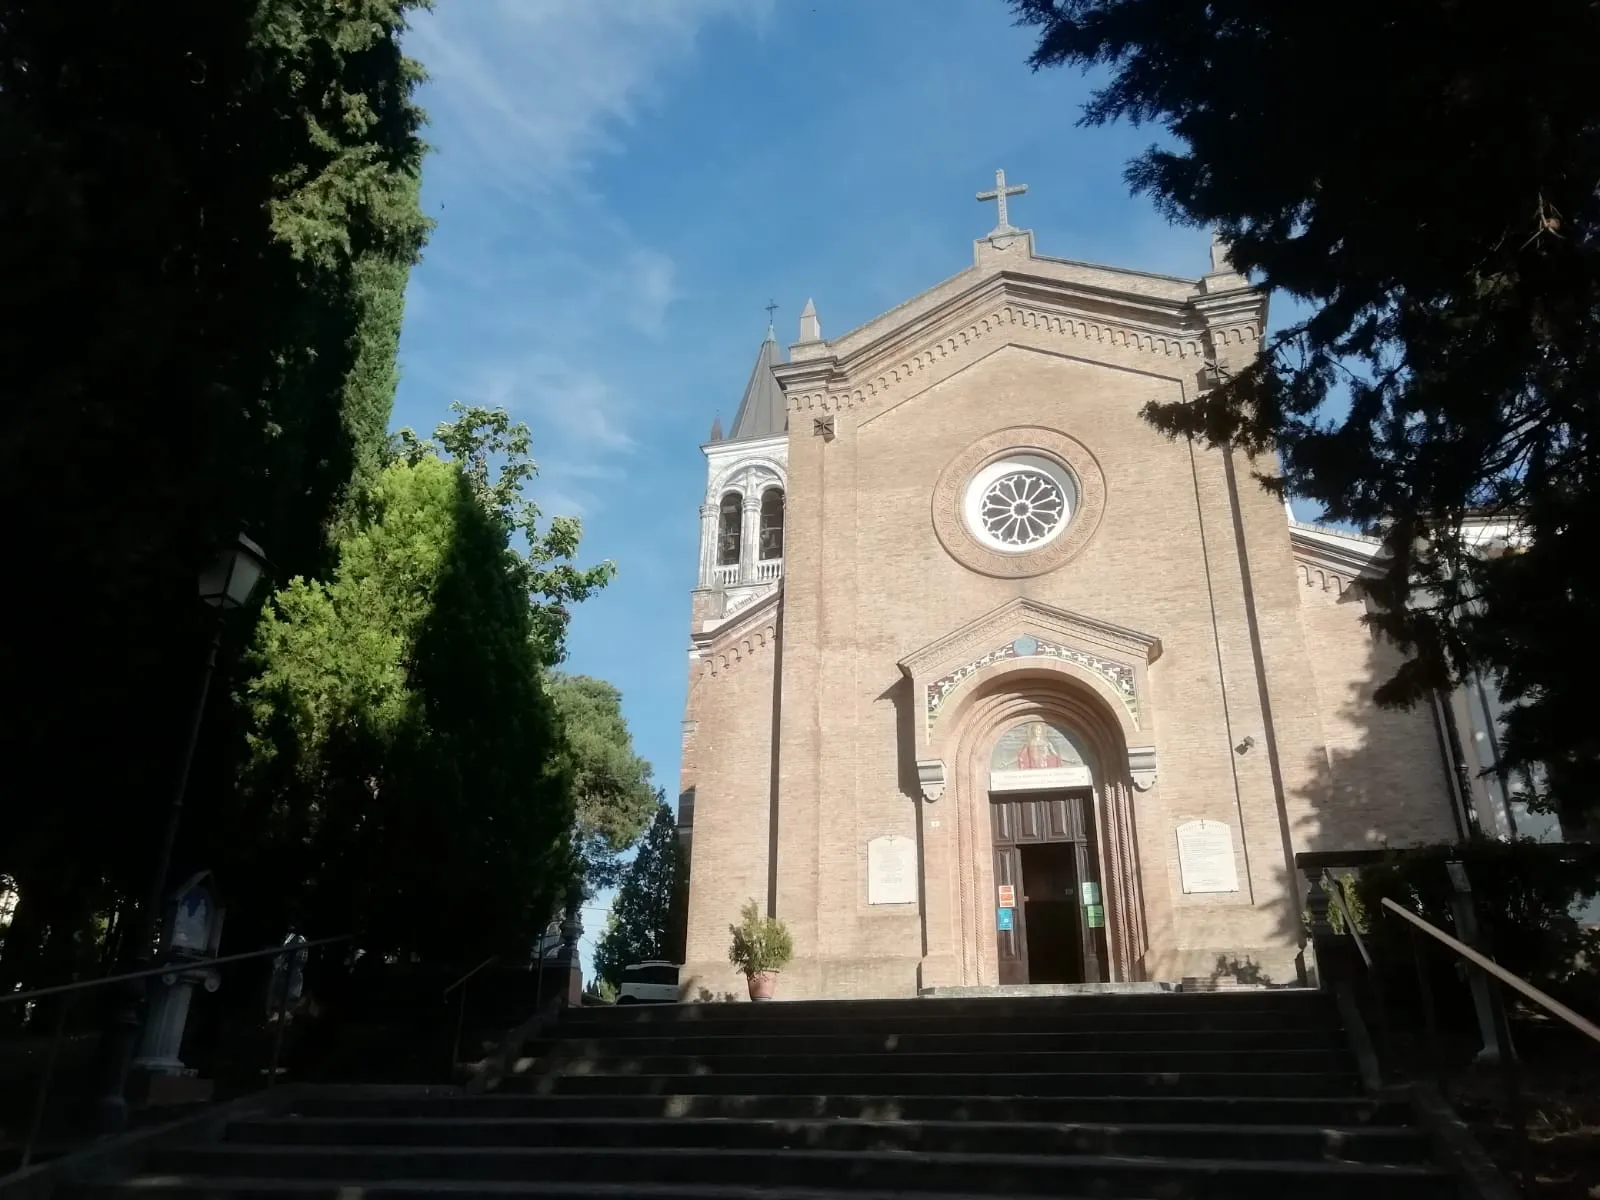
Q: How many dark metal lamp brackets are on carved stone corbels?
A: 0